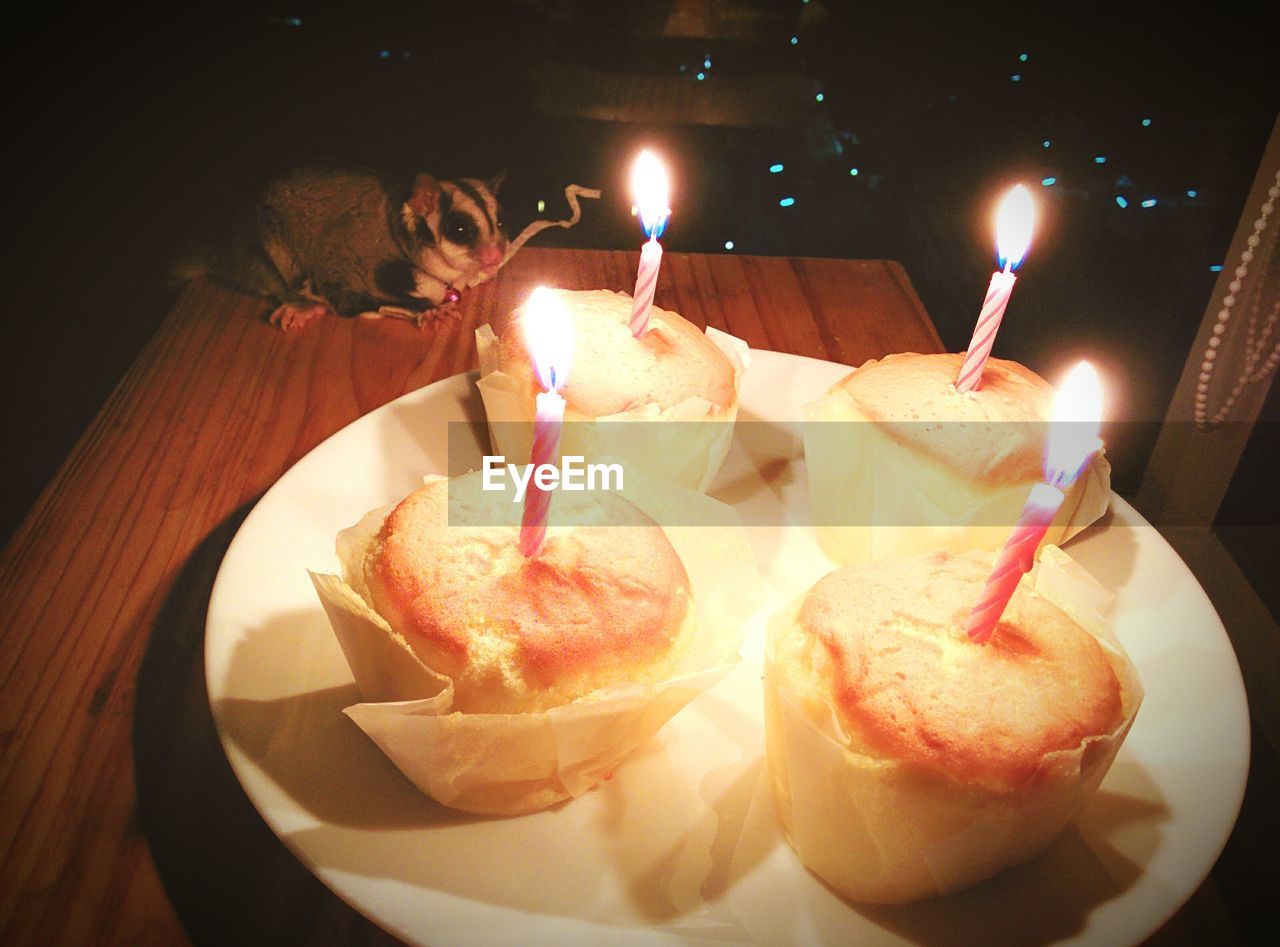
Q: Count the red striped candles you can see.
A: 4